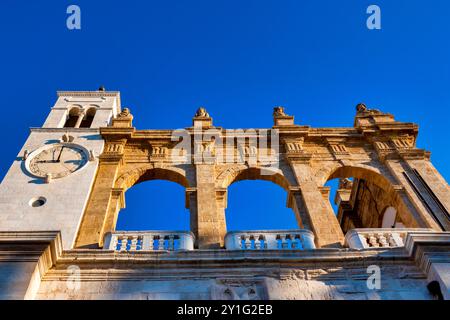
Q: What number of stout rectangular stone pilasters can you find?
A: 4